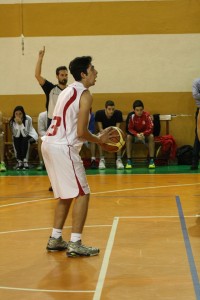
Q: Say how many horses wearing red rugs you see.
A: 0